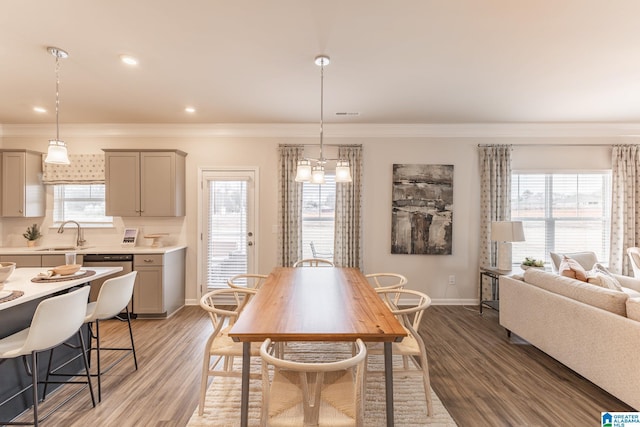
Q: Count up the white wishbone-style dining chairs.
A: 6